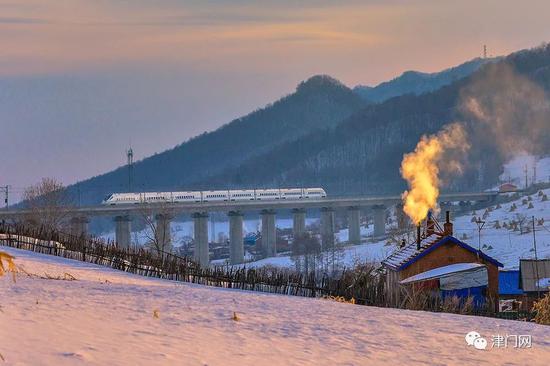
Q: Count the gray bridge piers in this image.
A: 11